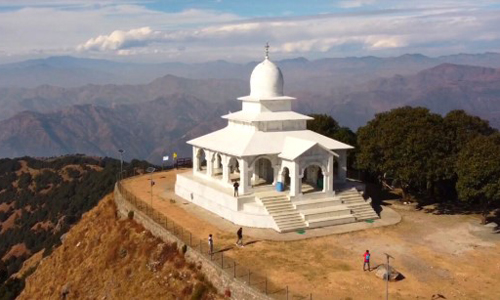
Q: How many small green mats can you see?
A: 2